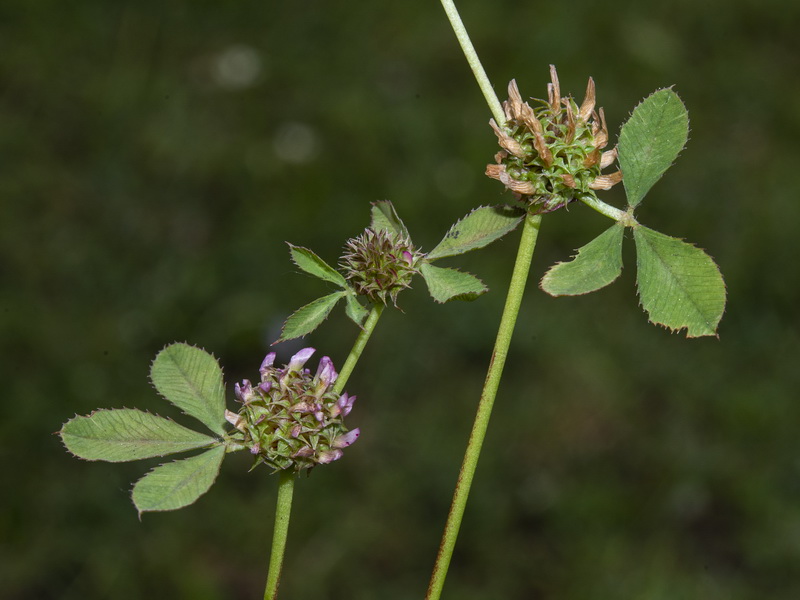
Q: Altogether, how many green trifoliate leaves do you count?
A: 4